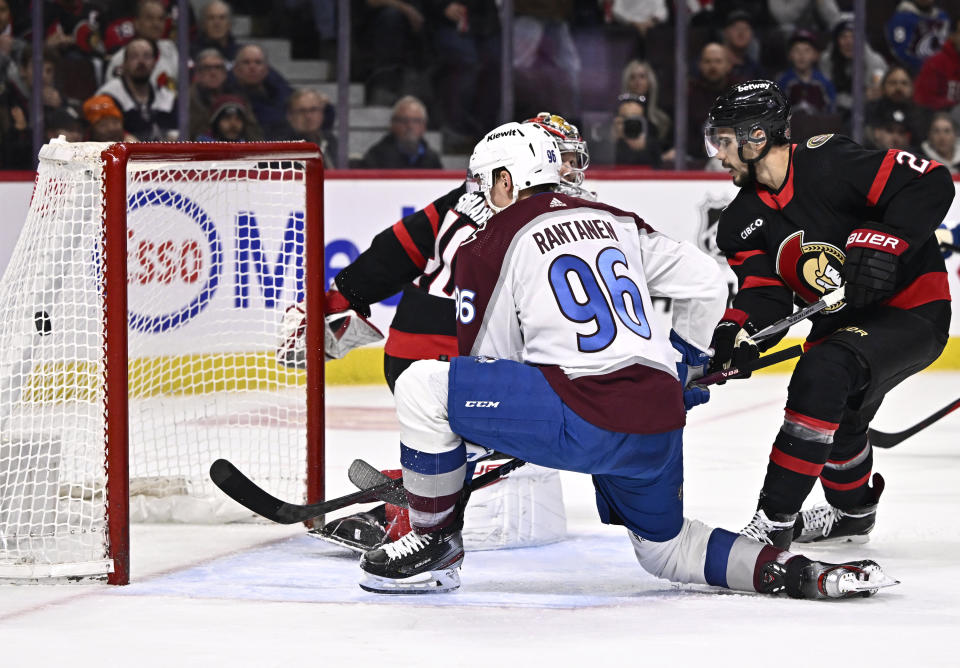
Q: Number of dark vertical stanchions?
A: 6